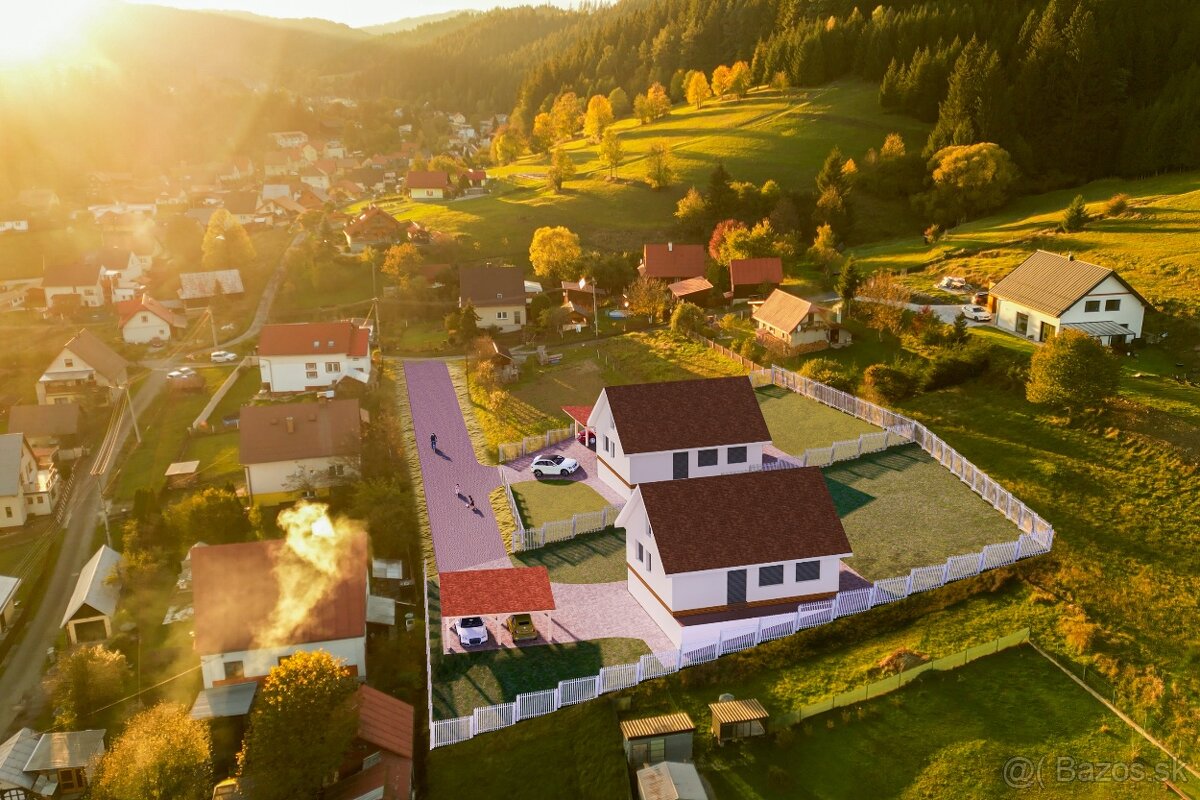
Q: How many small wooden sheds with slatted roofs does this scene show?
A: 2